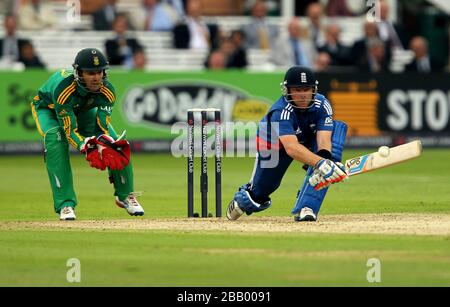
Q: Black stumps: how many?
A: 3